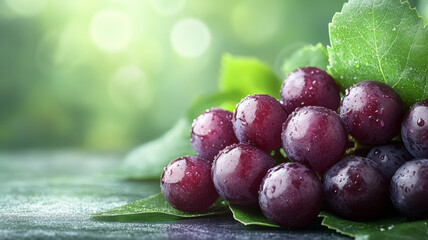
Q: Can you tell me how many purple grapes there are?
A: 12